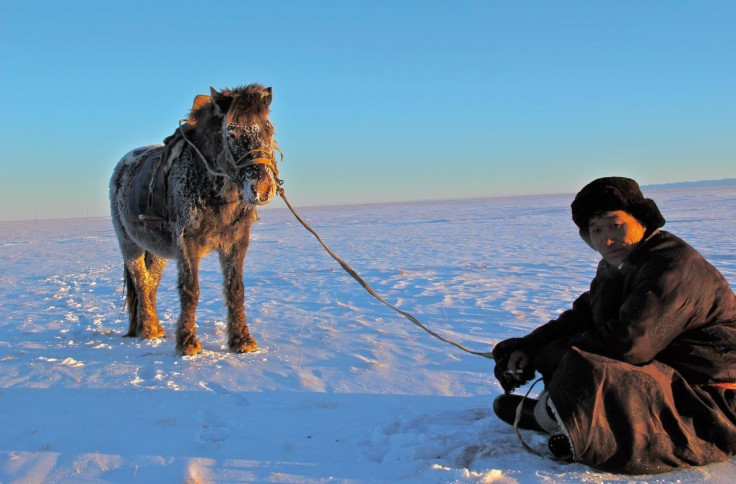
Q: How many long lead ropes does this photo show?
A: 1